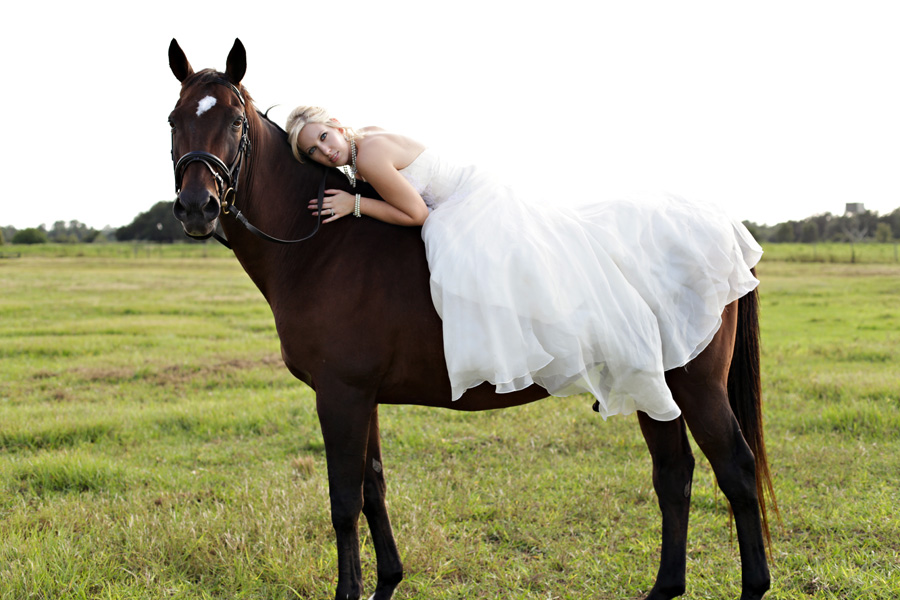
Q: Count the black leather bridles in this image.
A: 1